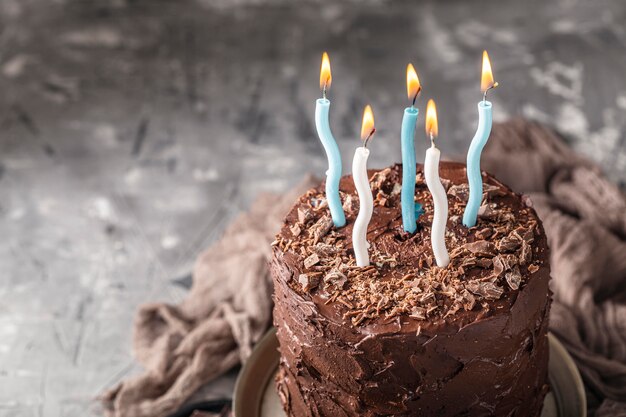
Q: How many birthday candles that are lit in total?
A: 5